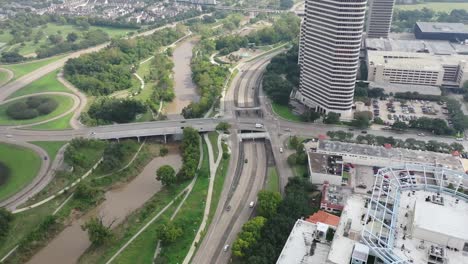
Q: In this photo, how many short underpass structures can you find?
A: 2